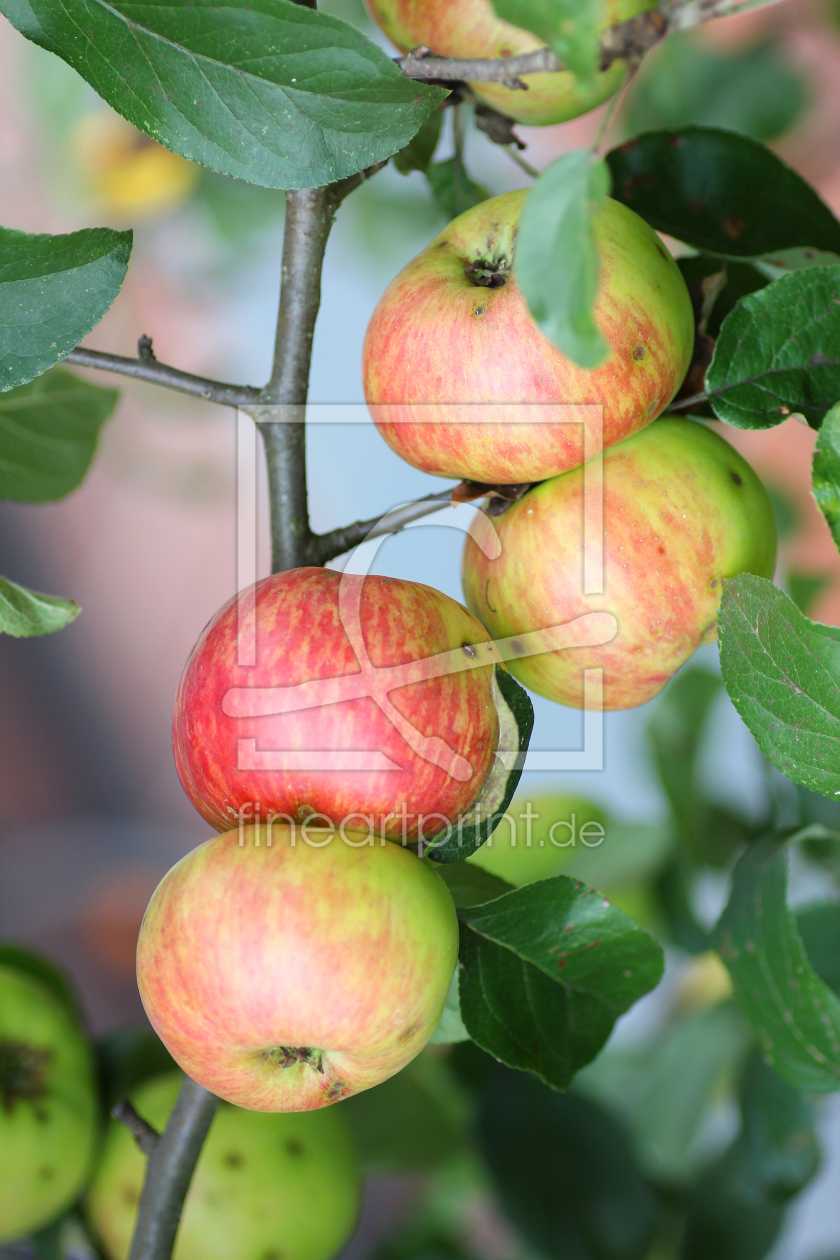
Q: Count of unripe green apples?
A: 2